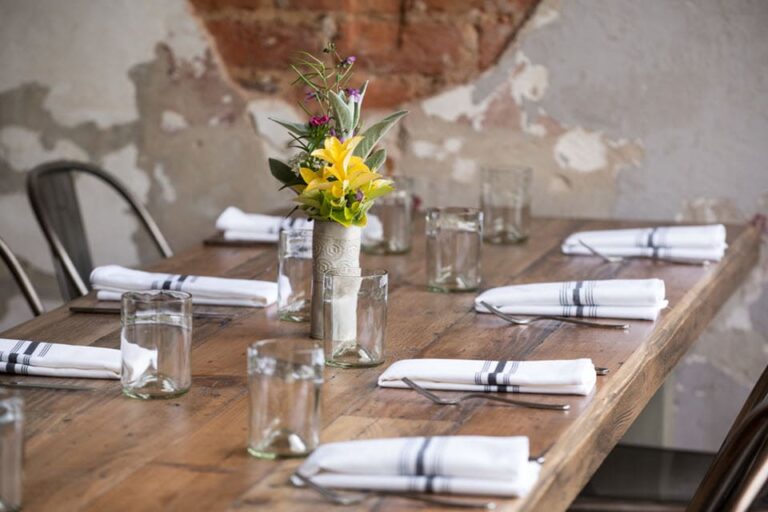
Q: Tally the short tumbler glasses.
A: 8